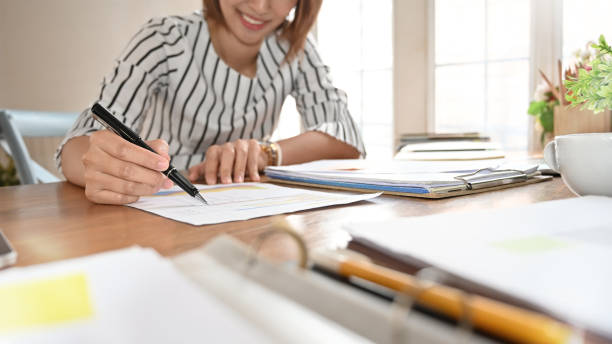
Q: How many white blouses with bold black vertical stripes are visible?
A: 1